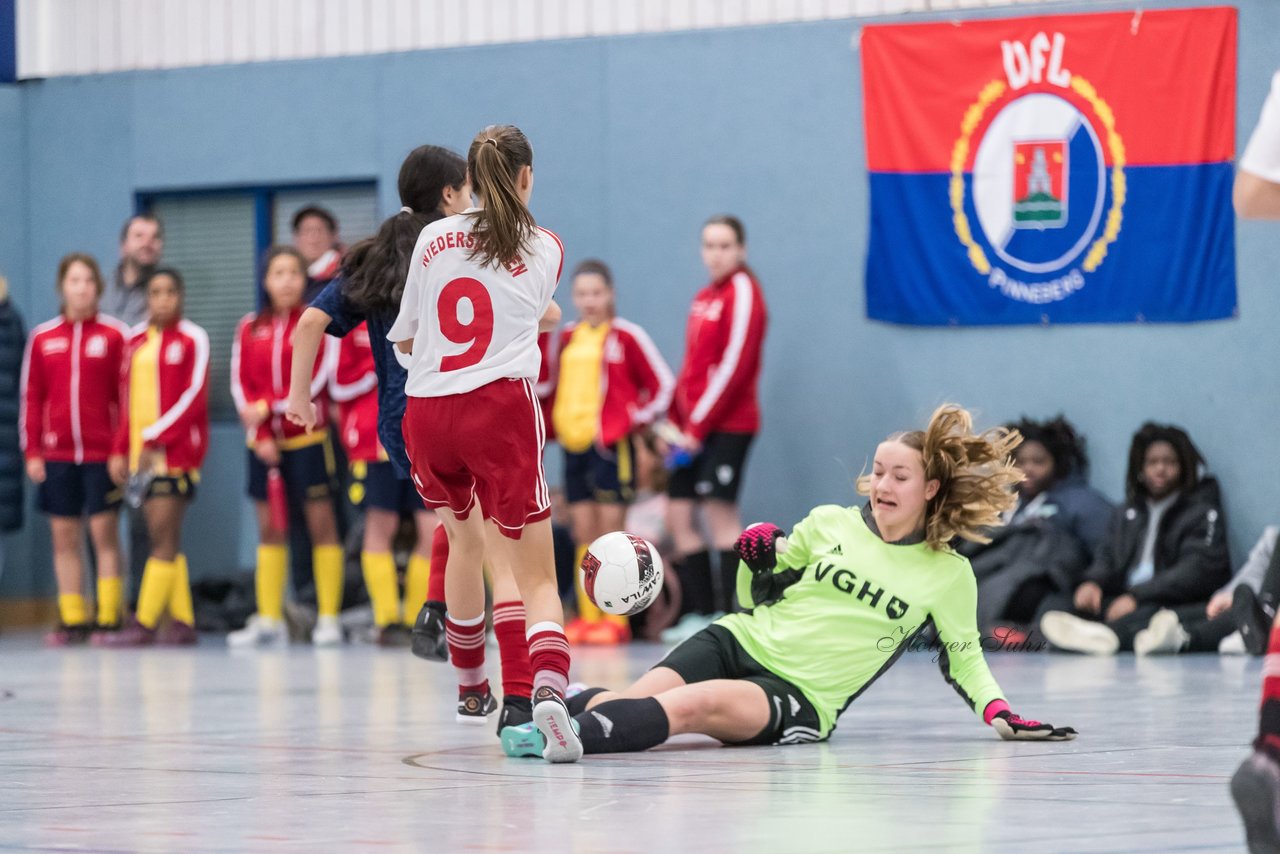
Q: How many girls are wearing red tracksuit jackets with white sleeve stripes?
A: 6